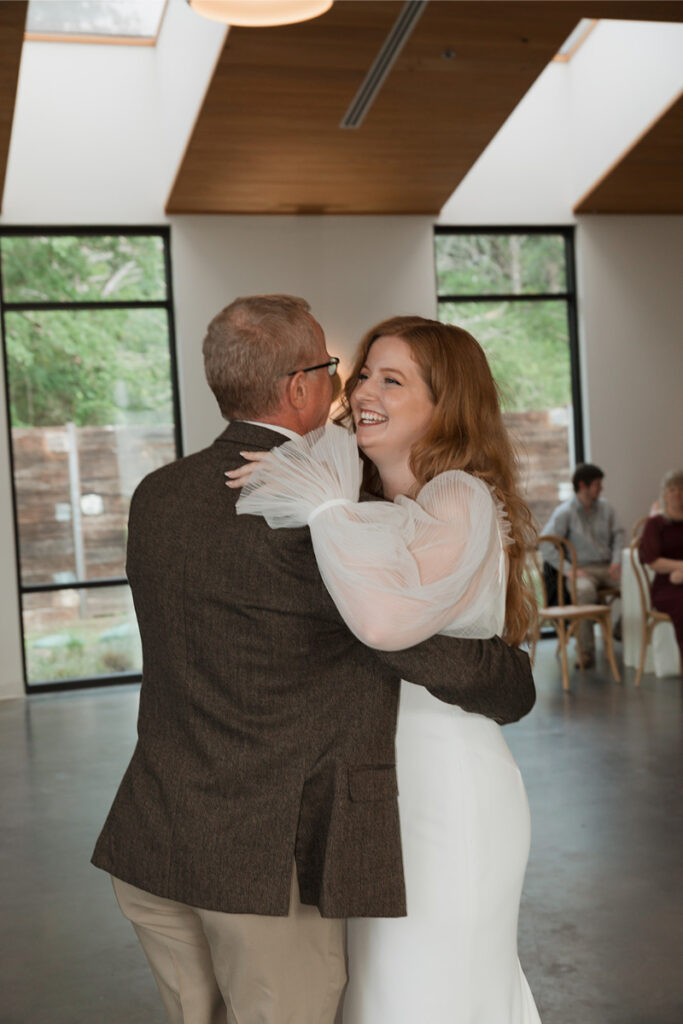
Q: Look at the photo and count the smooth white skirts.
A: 1